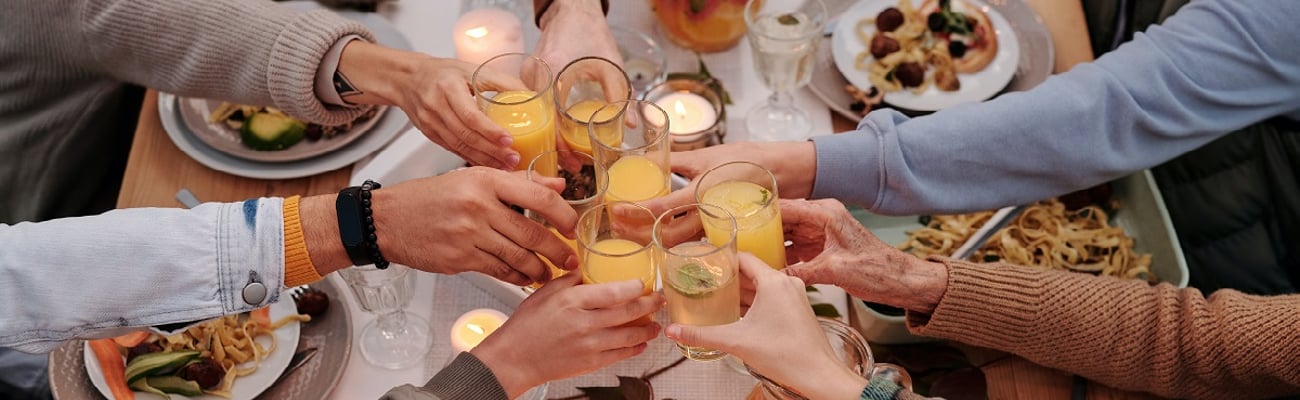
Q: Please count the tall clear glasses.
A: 7